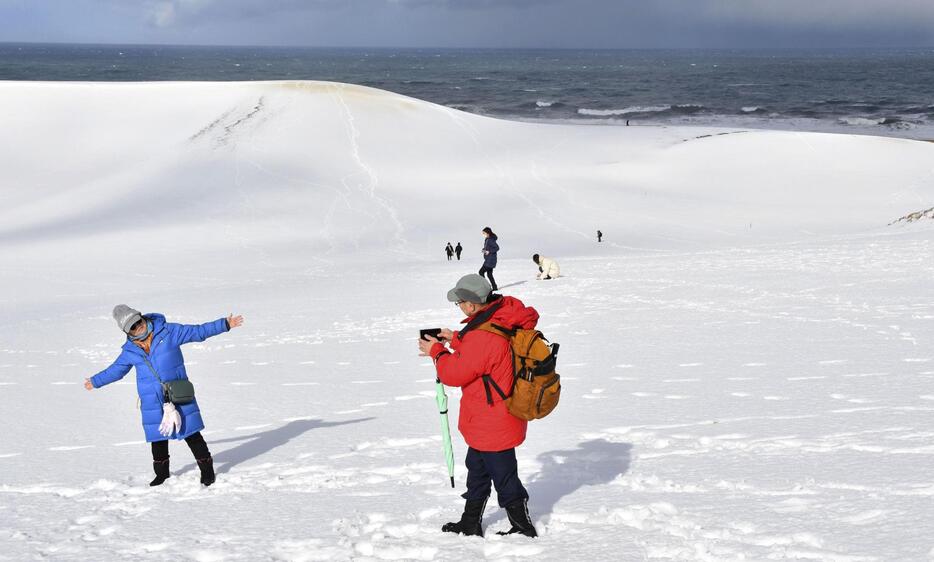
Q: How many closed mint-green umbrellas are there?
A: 1